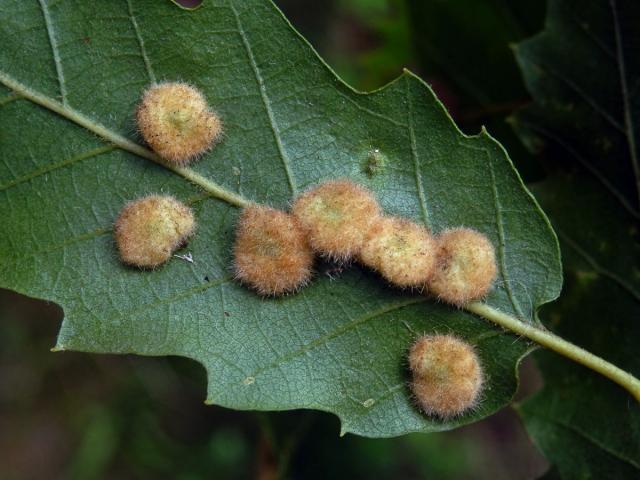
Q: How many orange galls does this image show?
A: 7